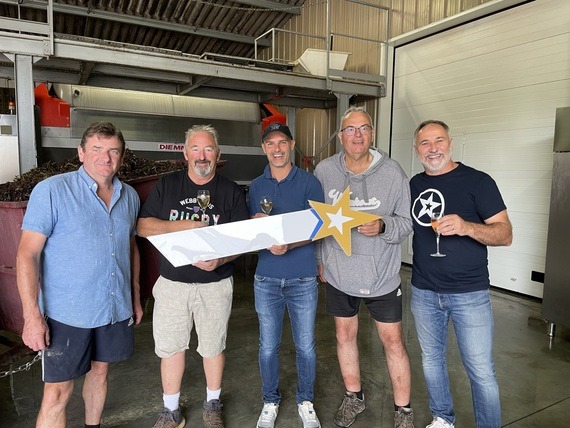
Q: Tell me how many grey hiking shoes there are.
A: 4